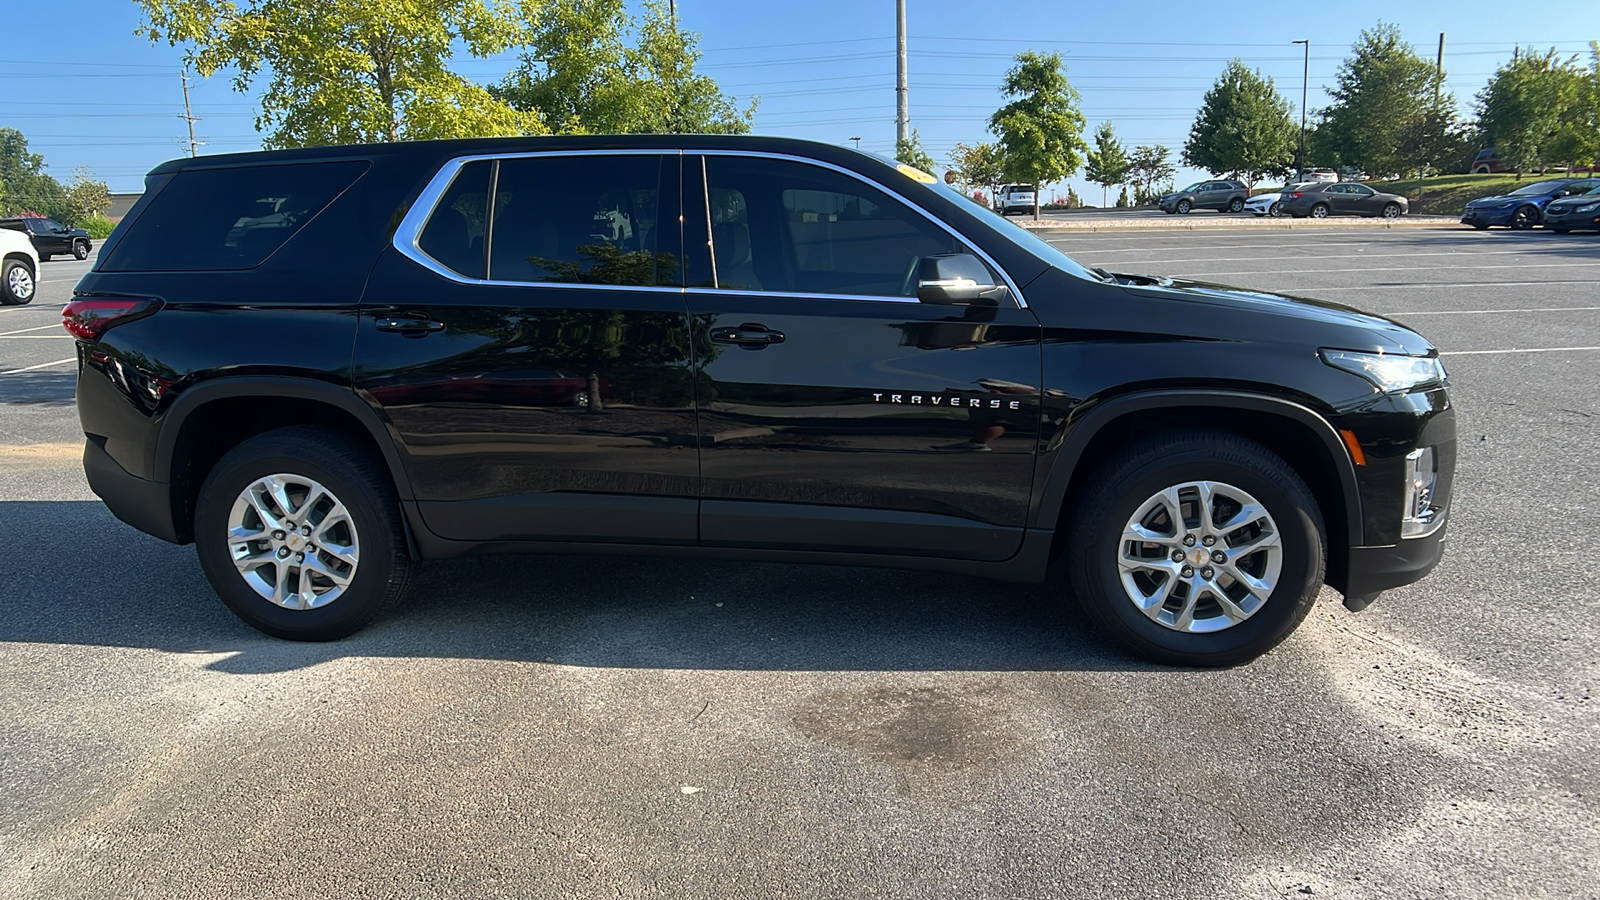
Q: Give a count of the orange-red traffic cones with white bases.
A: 0